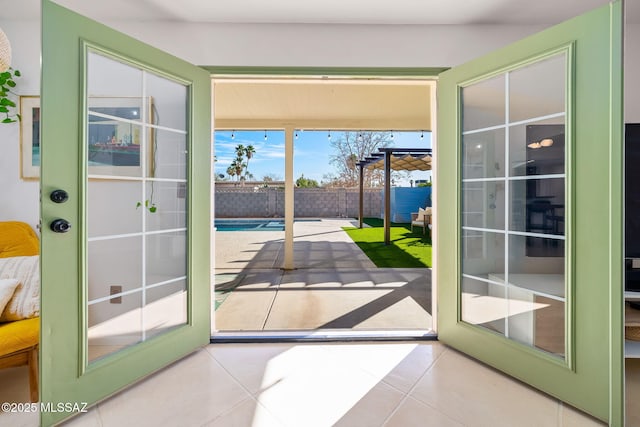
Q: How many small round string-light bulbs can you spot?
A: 7